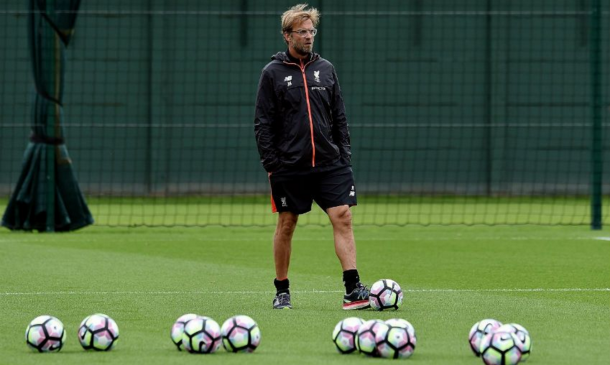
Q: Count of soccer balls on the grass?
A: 12